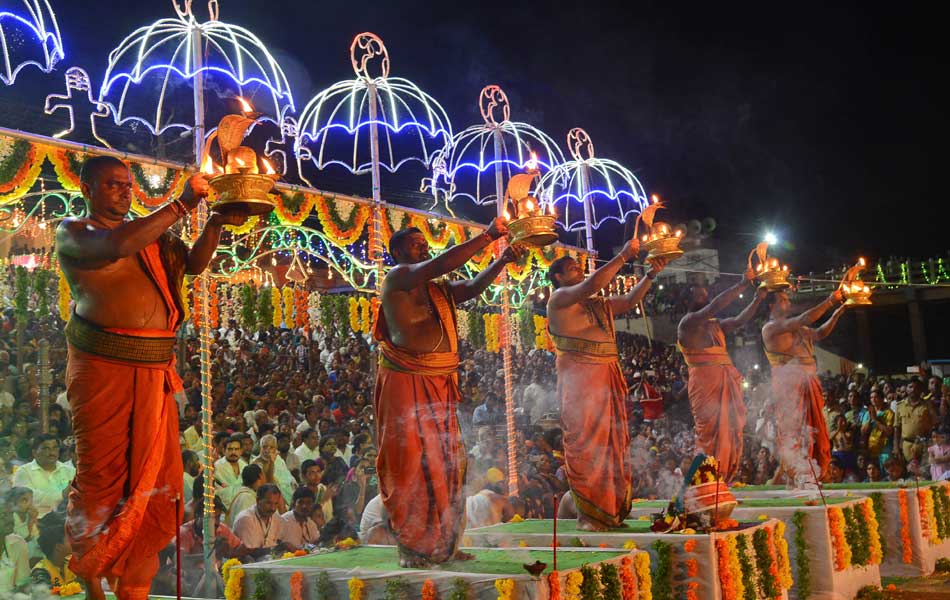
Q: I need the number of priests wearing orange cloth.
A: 5